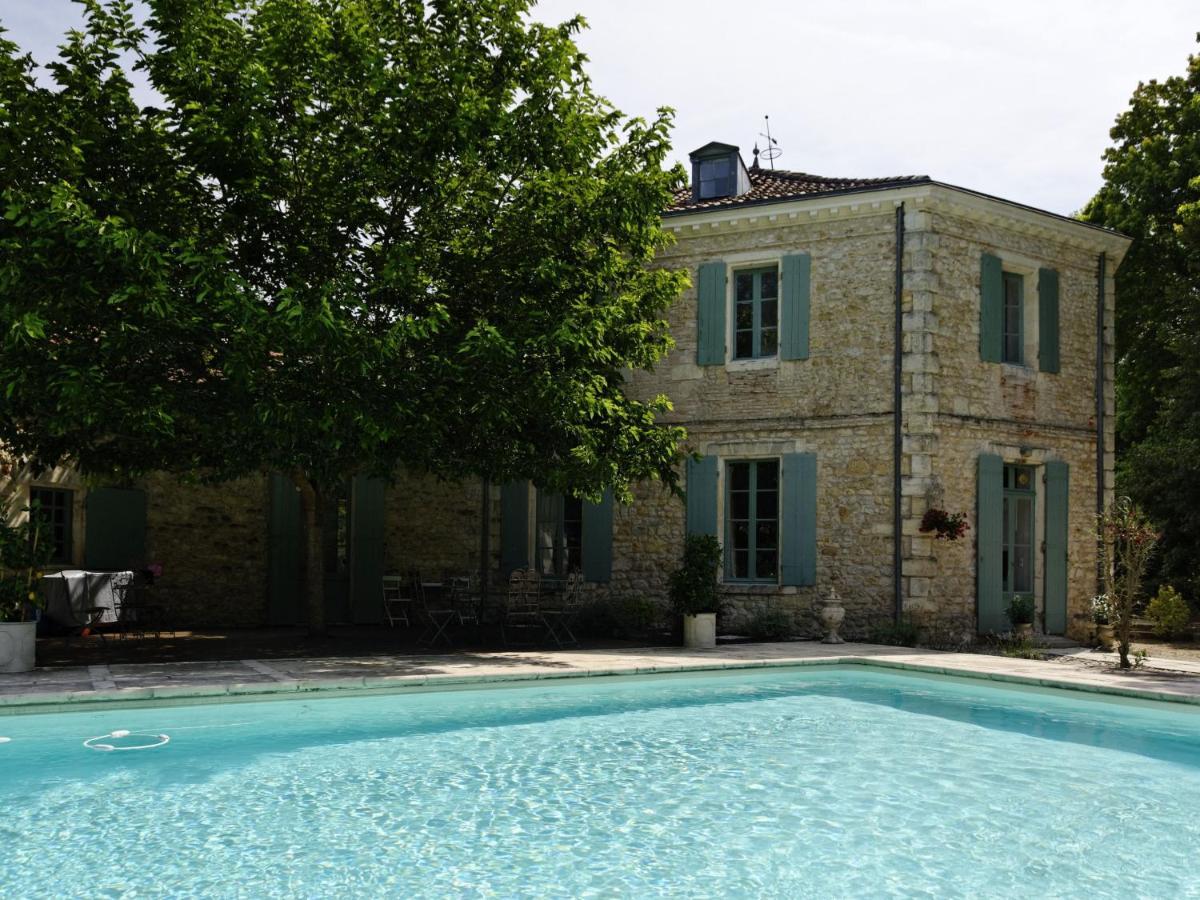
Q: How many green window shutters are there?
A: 13